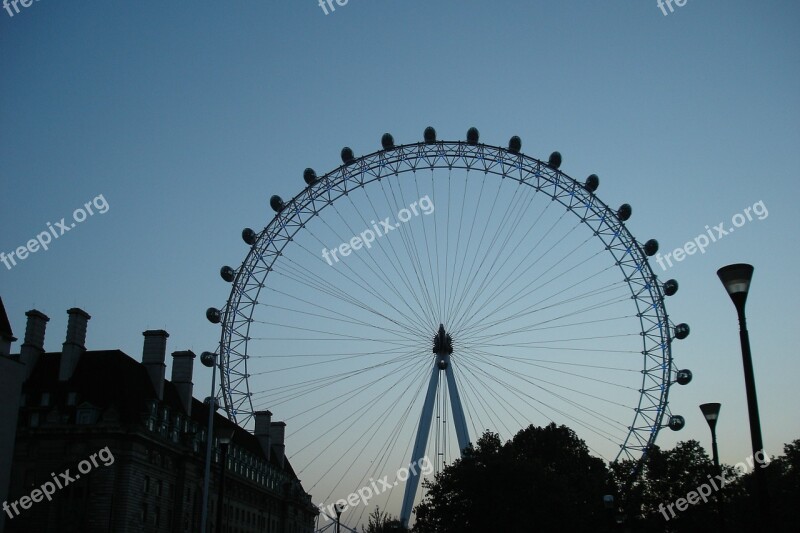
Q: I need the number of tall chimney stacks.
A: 6